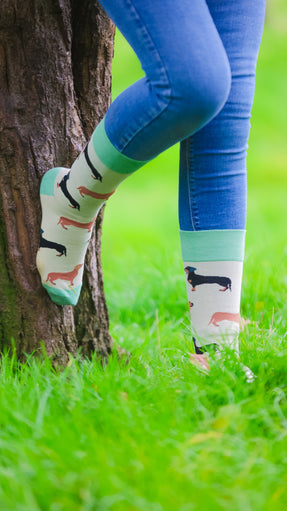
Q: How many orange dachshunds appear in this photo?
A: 4